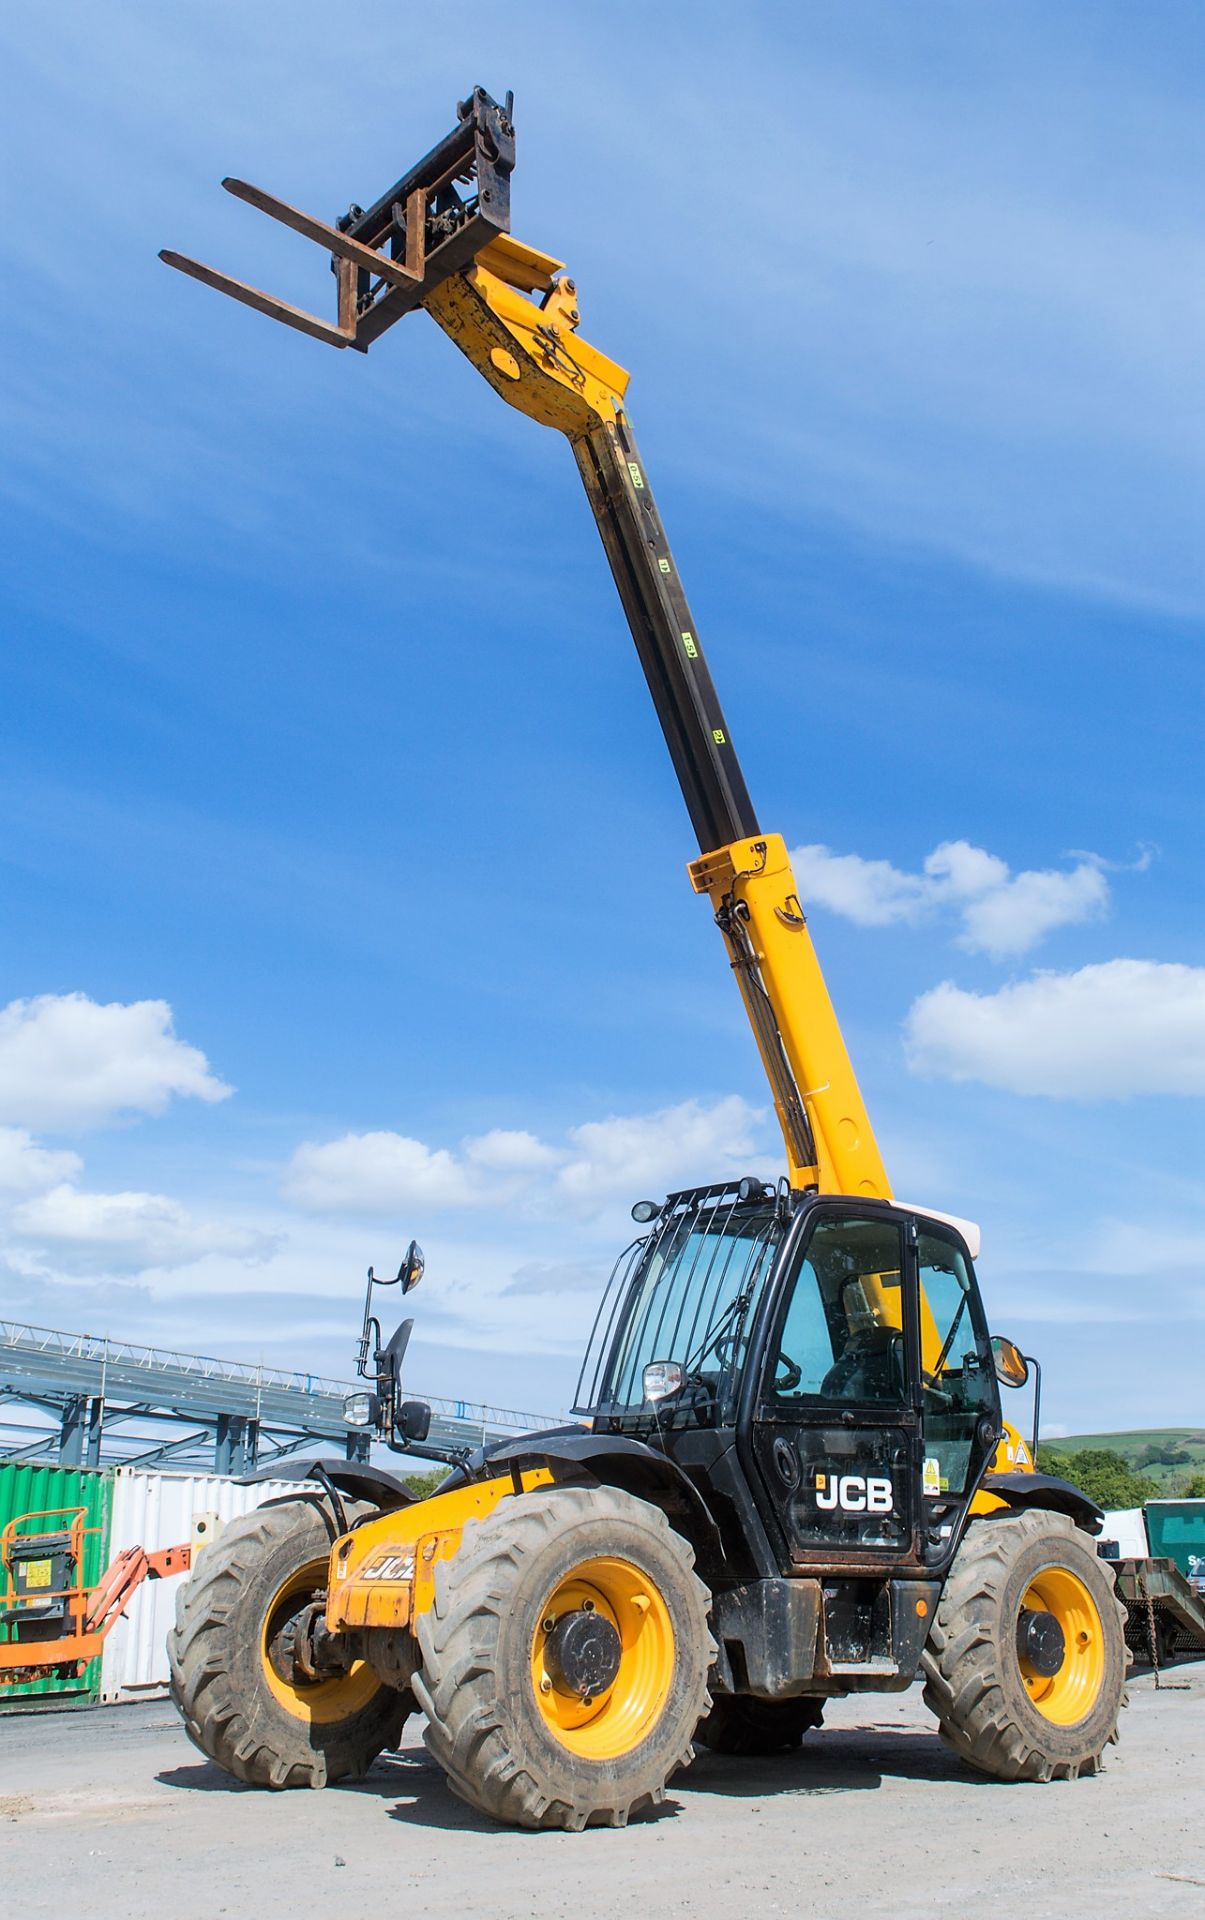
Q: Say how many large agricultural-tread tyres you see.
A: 4